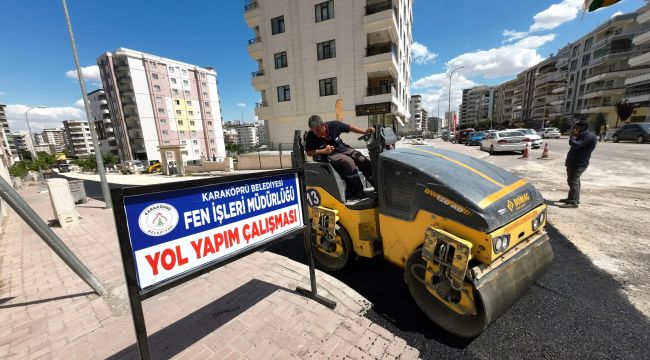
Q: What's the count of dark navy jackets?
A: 1